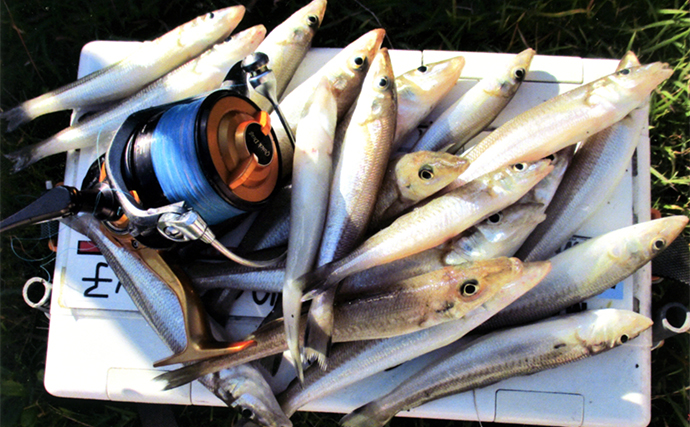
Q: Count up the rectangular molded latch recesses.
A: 3